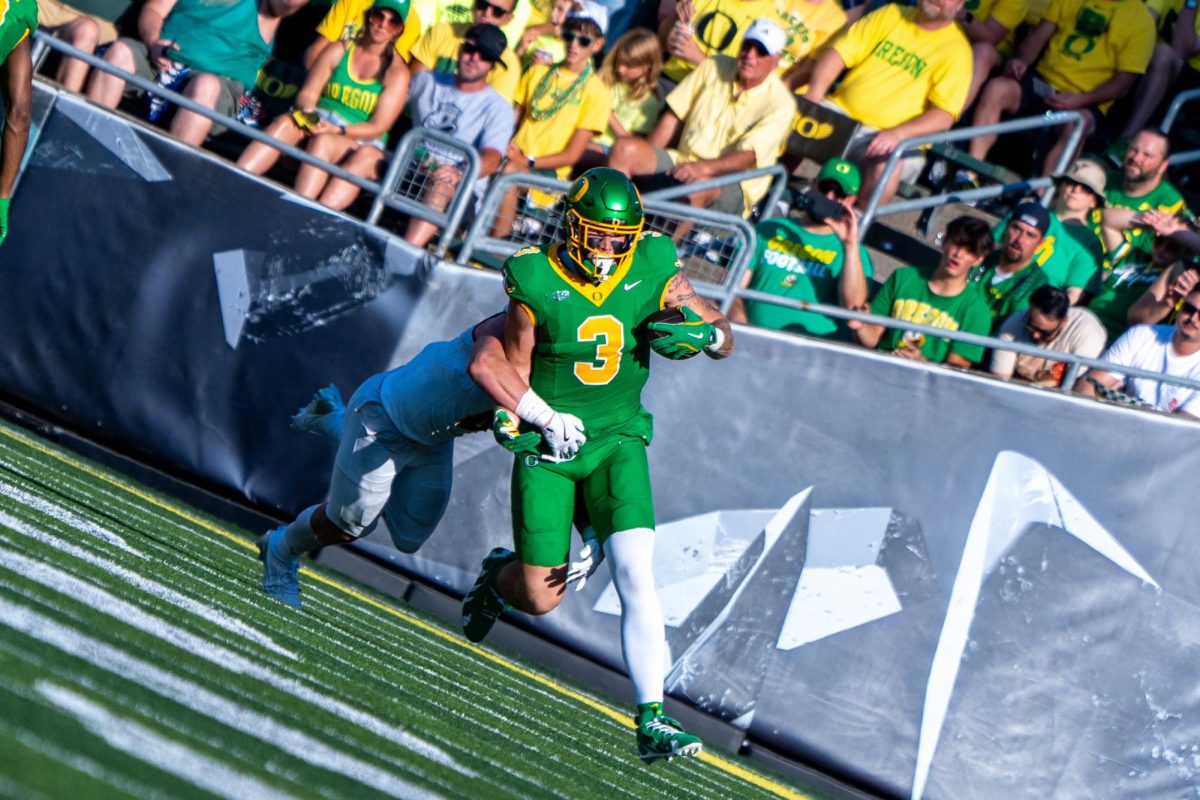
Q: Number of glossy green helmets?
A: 1